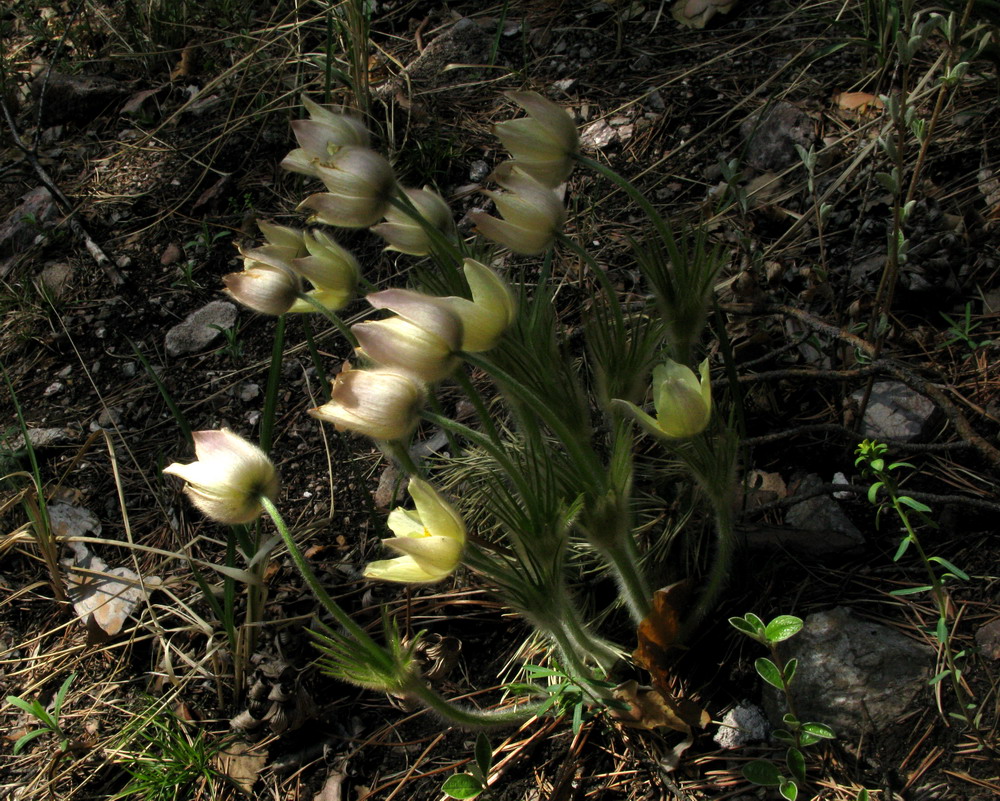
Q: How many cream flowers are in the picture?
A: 14